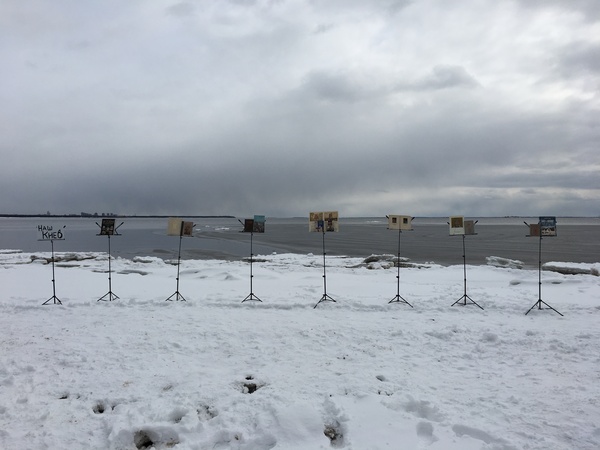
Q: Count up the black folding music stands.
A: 8